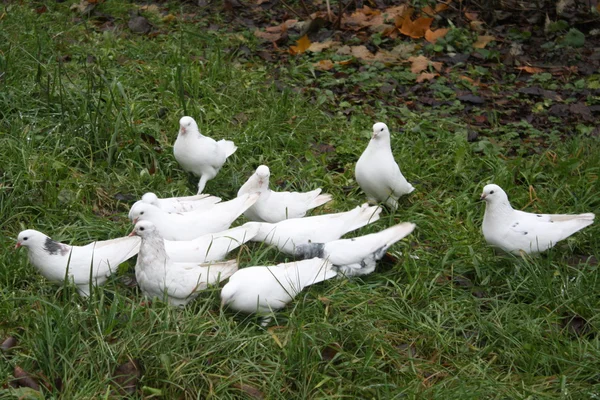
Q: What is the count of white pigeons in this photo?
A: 12